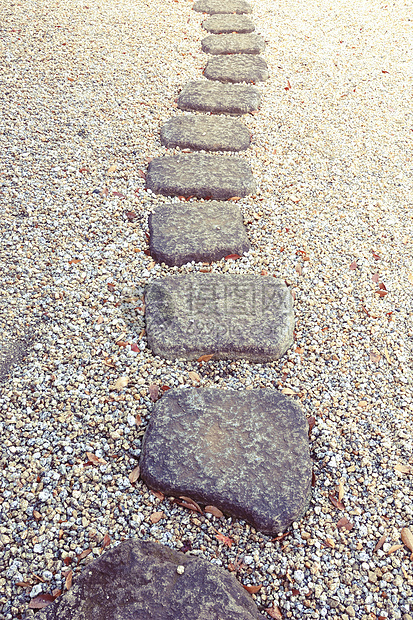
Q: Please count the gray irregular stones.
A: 11